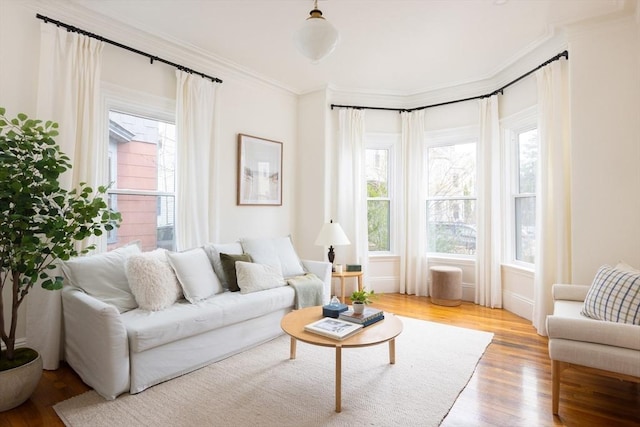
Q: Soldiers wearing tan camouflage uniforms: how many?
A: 0